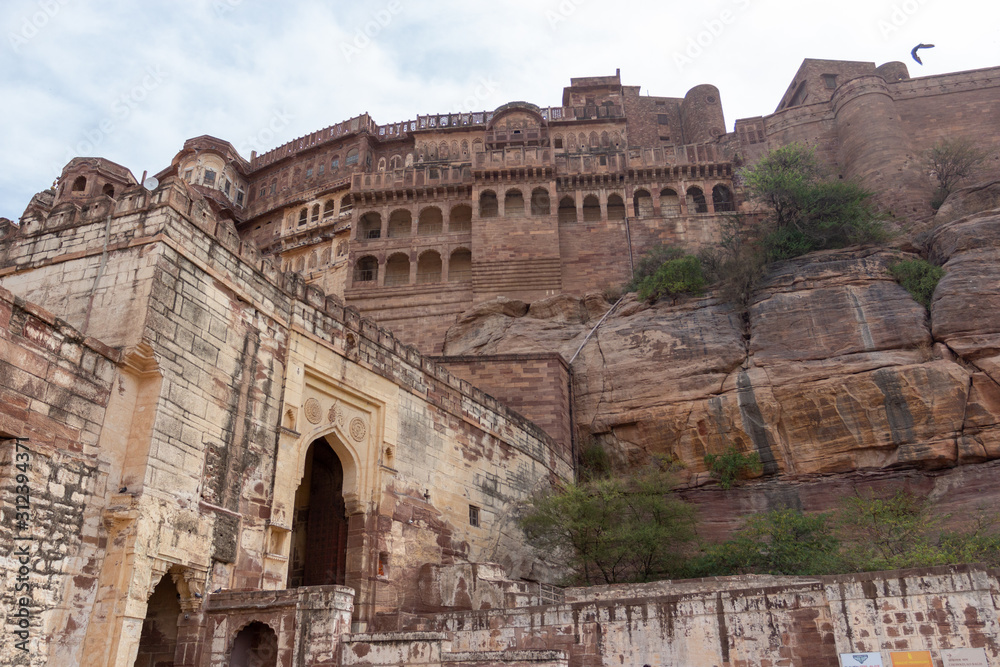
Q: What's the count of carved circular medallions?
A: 2